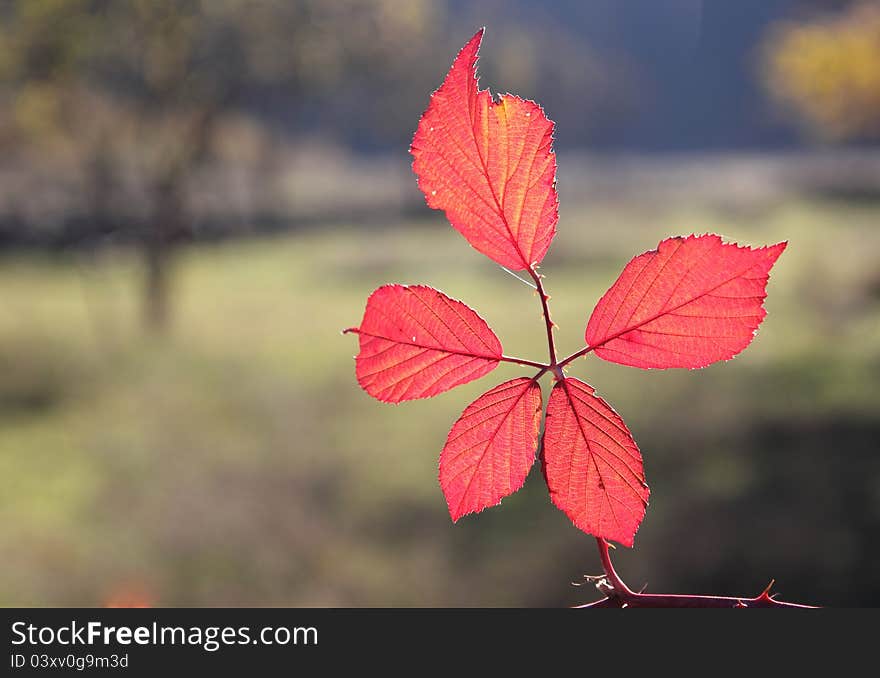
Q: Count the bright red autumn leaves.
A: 5